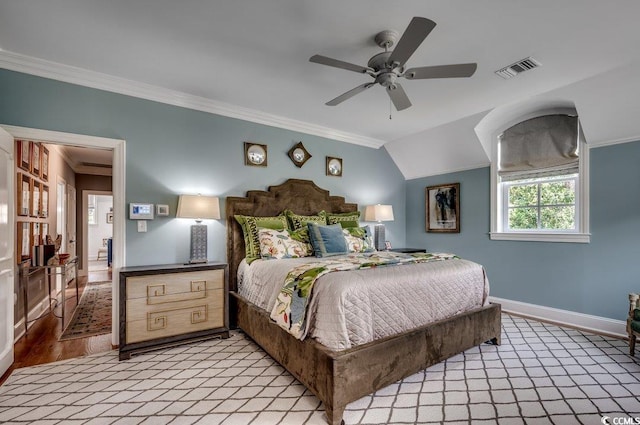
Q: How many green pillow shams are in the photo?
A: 3